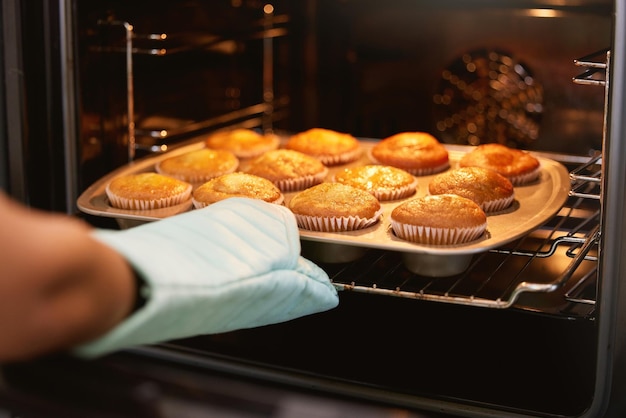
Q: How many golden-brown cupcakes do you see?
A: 12